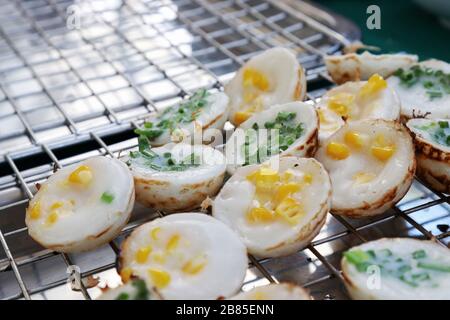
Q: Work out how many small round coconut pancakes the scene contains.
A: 15